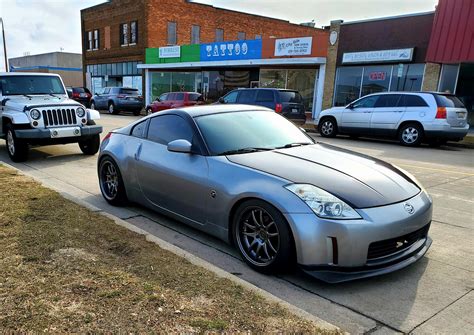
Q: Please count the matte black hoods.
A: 1